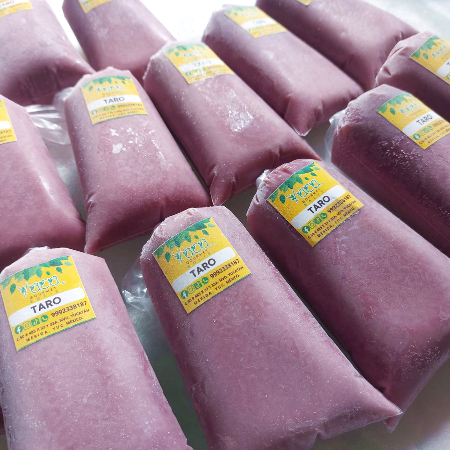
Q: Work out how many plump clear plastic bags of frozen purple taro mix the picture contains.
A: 12